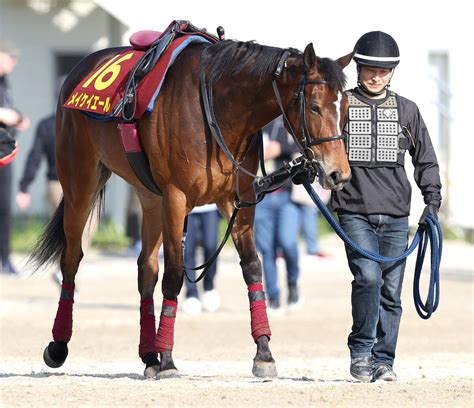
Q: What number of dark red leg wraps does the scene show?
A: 4